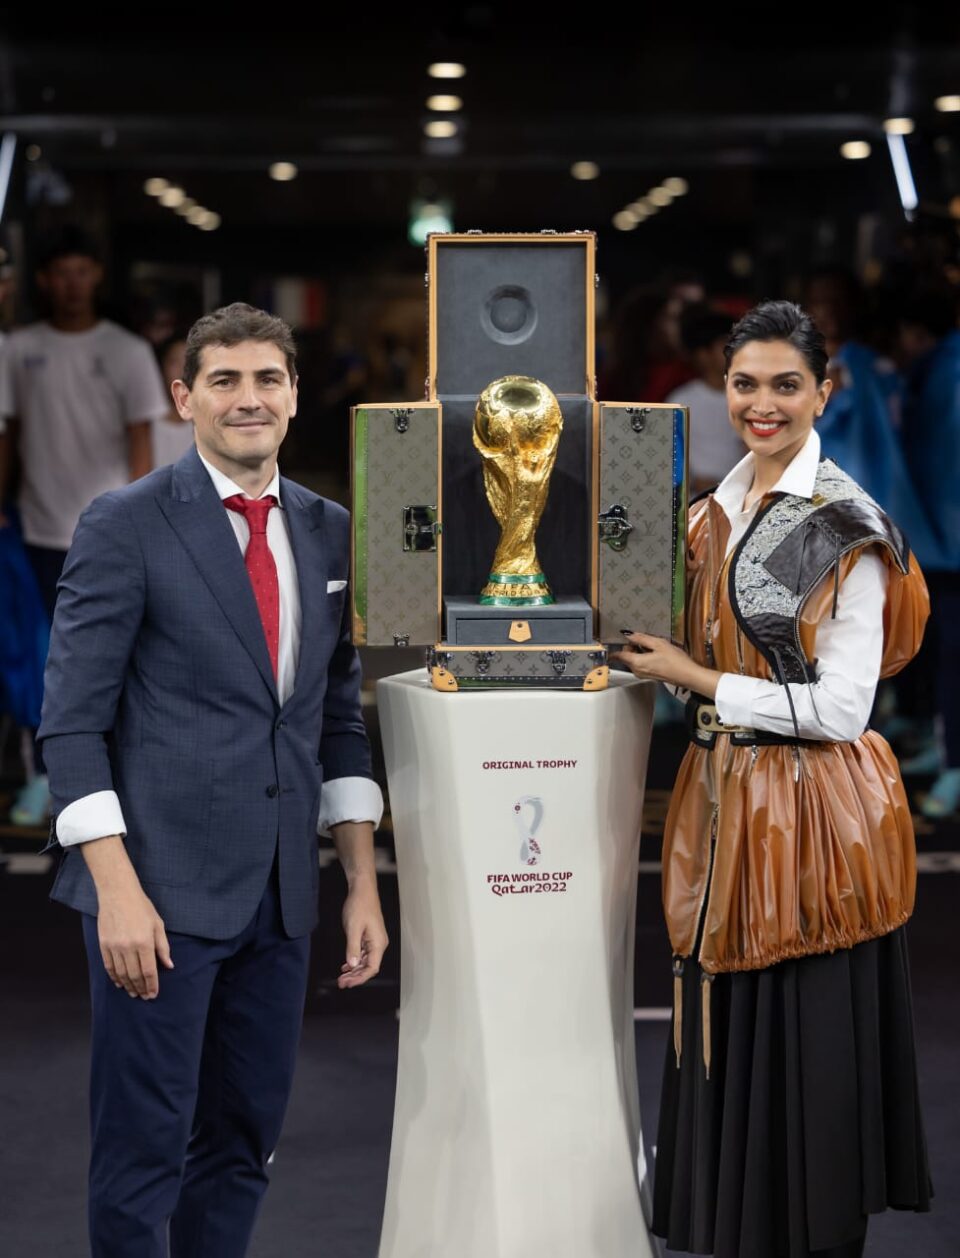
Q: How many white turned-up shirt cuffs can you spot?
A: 2